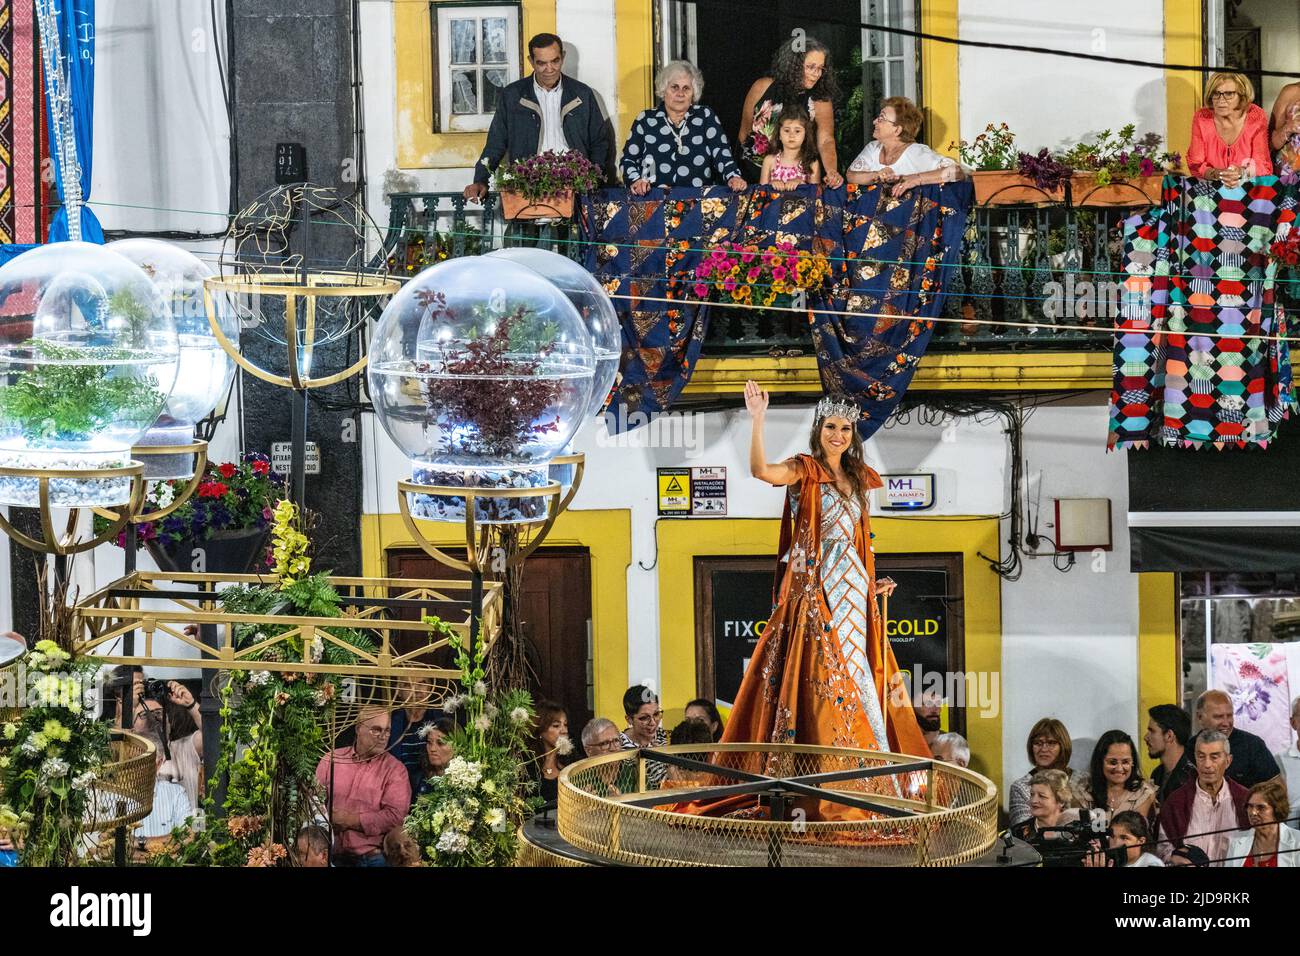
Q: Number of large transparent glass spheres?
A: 4